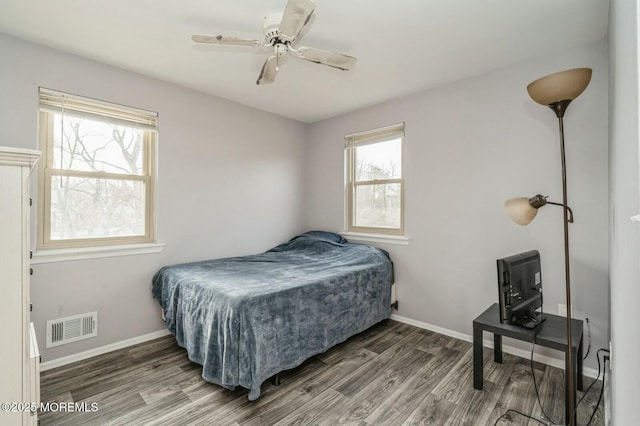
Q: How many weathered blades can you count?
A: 4